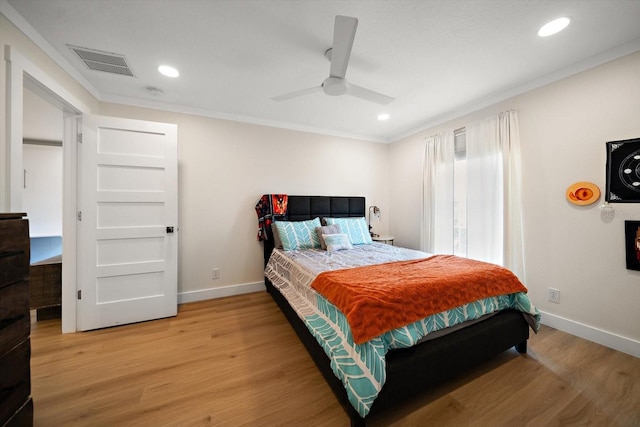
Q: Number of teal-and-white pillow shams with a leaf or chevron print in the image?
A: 2